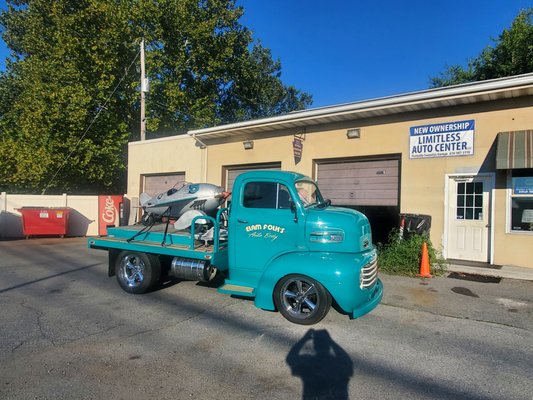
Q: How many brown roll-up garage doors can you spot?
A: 3